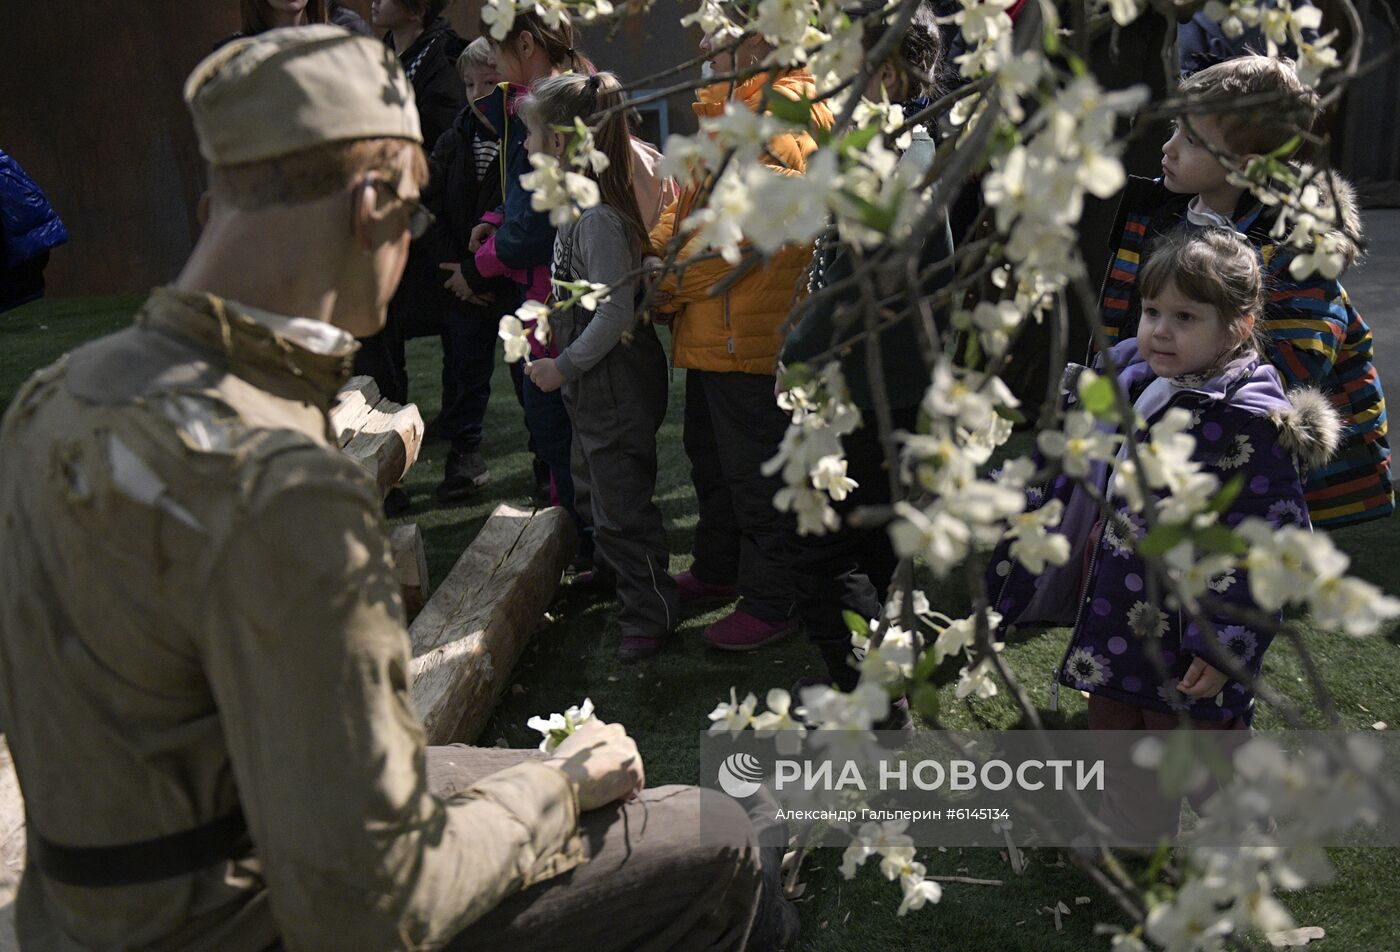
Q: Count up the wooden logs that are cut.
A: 3